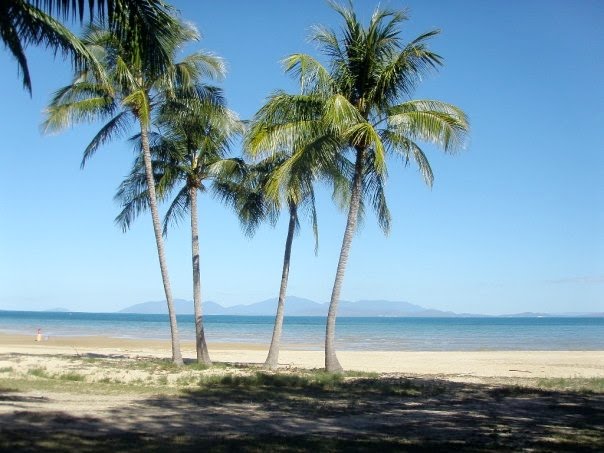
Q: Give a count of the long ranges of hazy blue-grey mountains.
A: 1